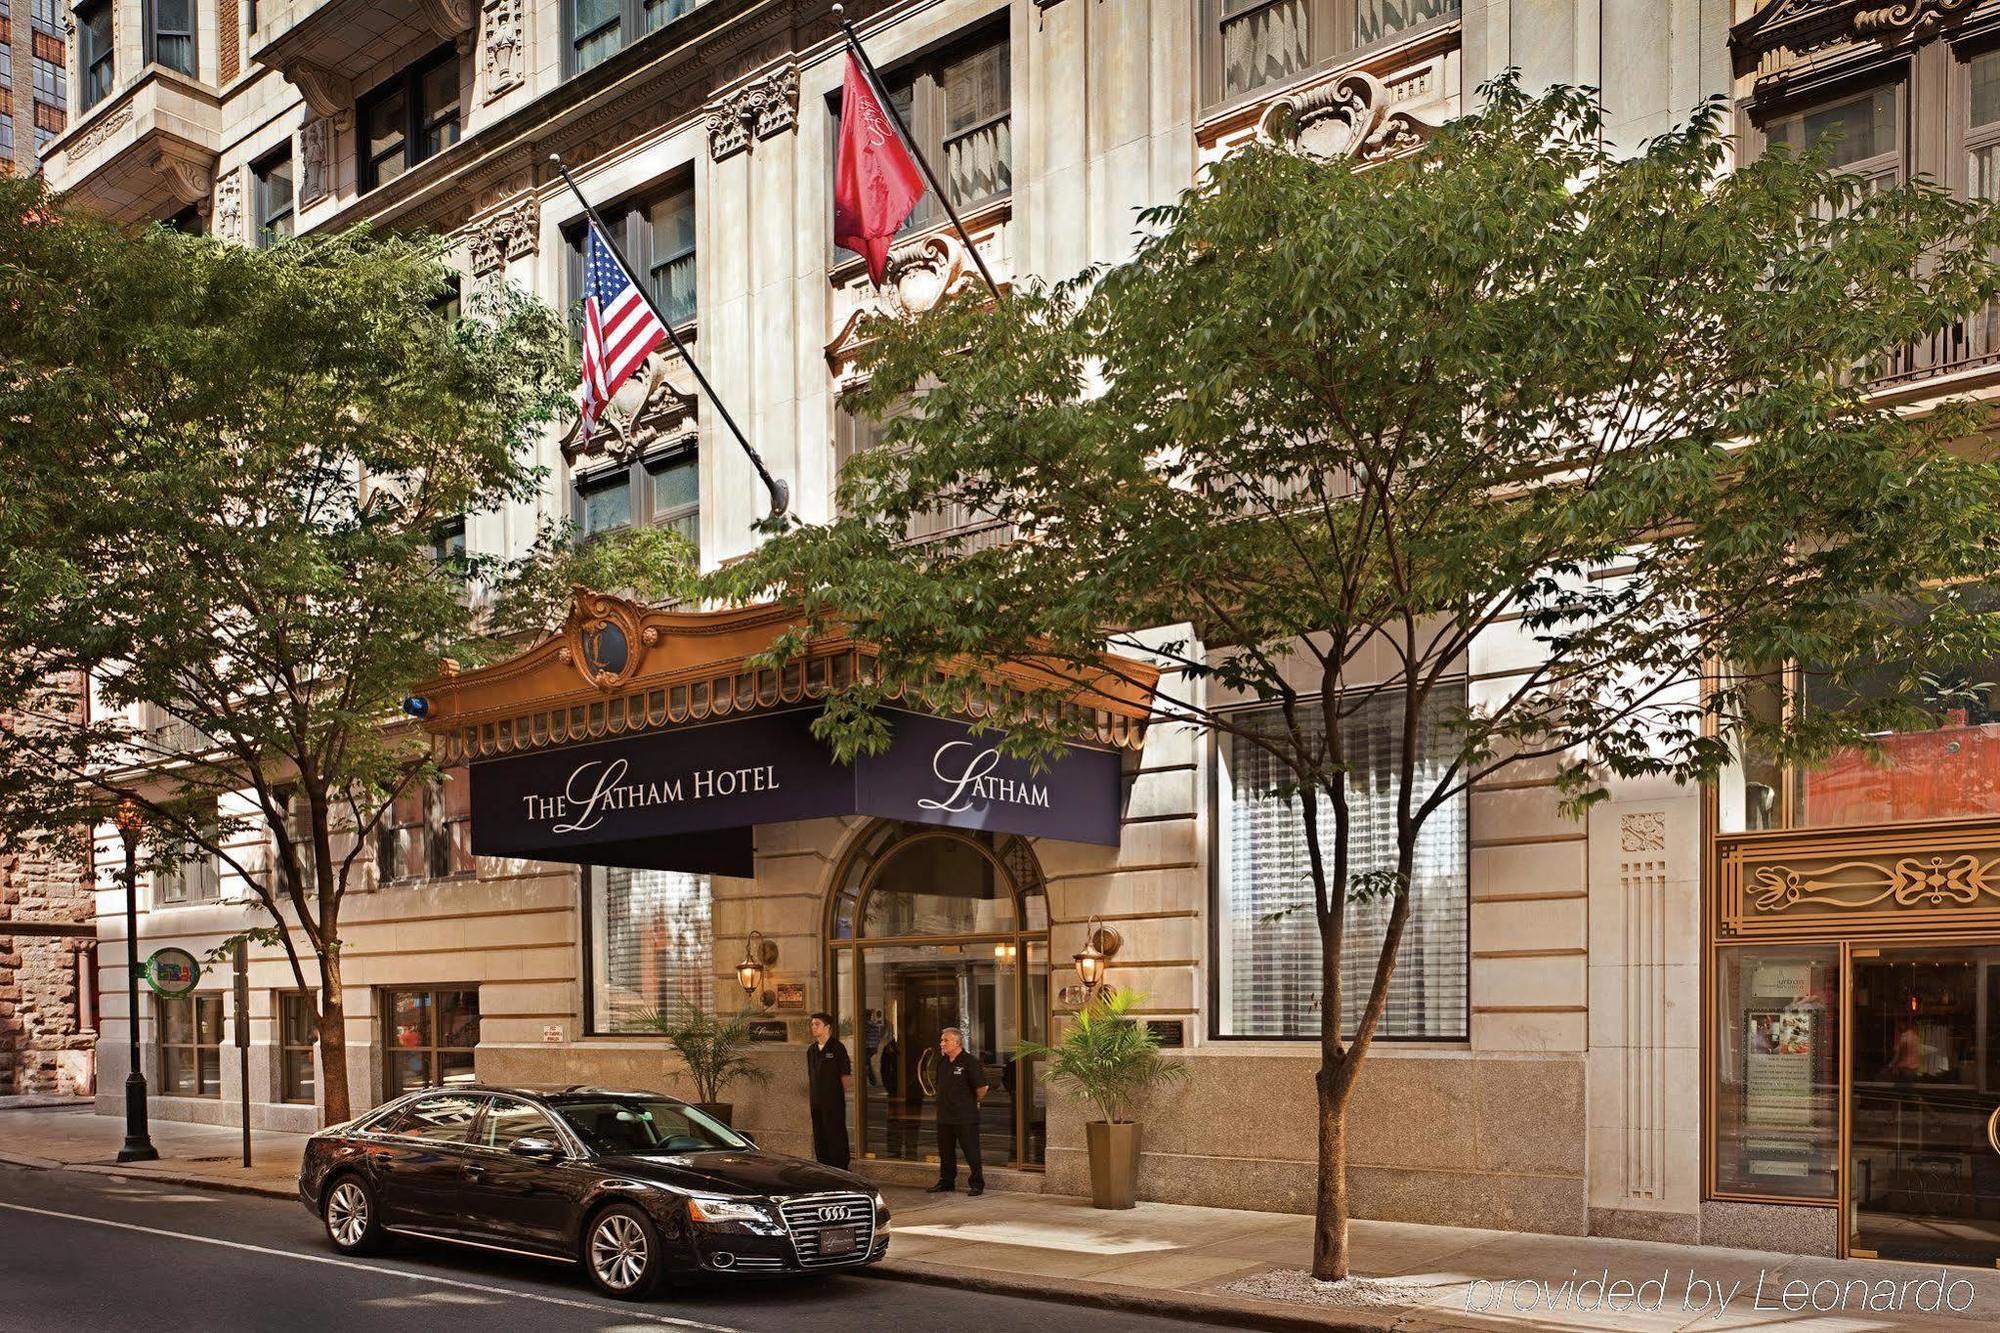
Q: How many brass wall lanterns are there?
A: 2